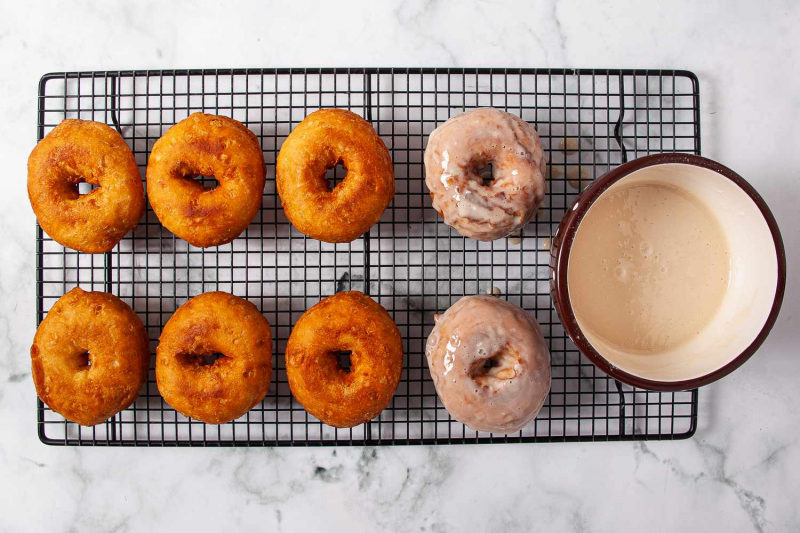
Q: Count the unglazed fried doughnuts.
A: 6